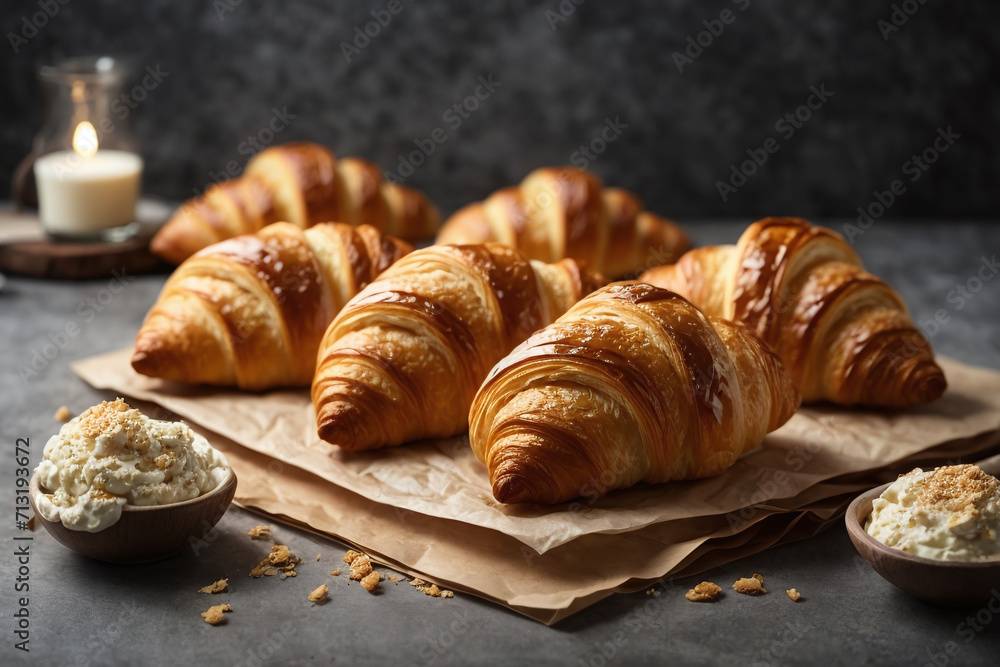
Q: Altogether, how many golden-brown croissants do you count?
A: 6